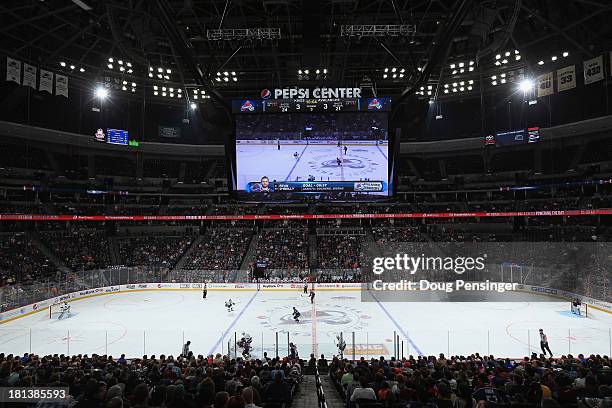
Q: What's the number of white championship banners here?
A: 4